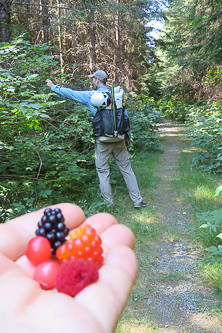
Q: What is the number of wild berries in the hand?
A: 5